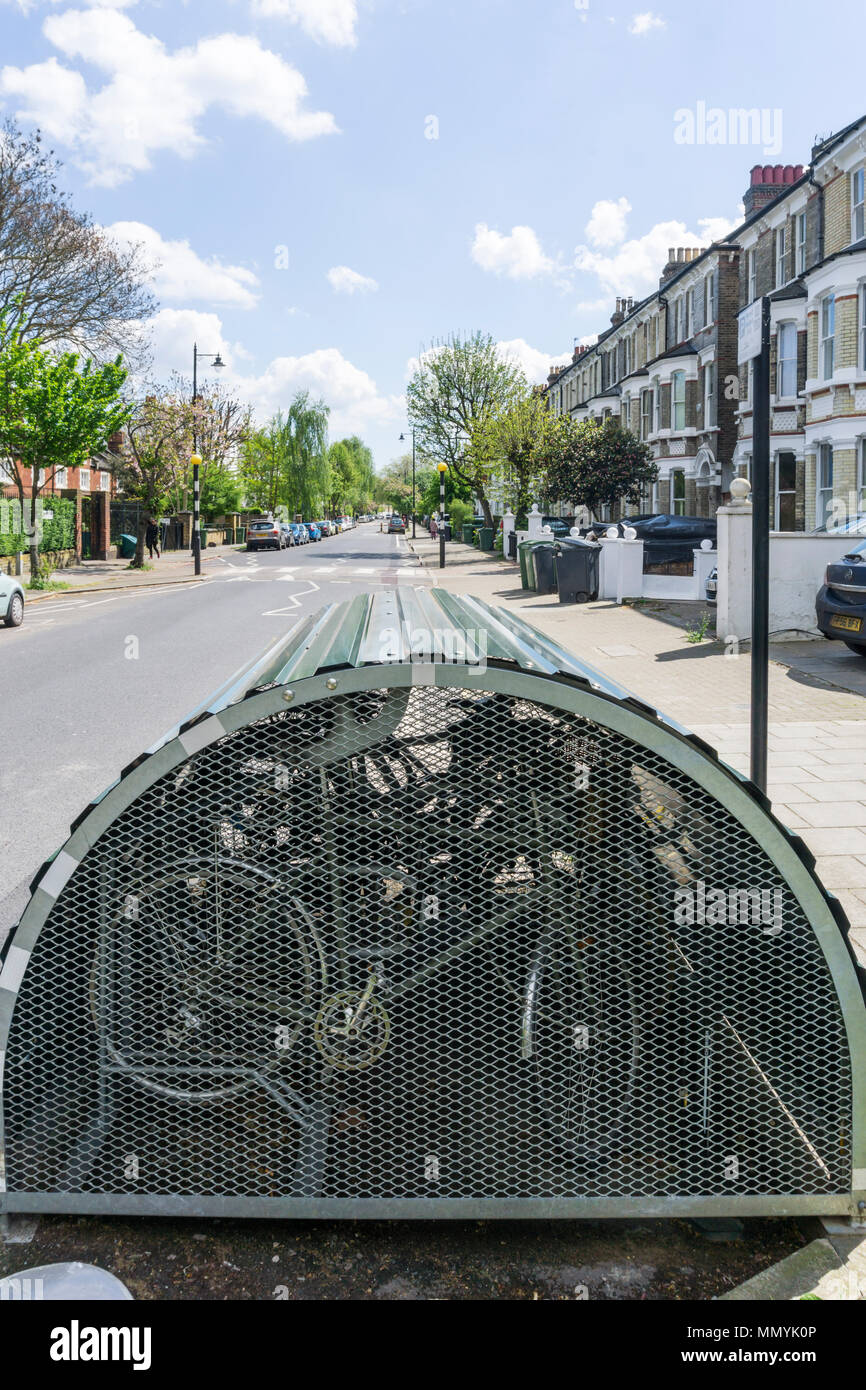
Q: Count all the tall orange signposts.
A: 2